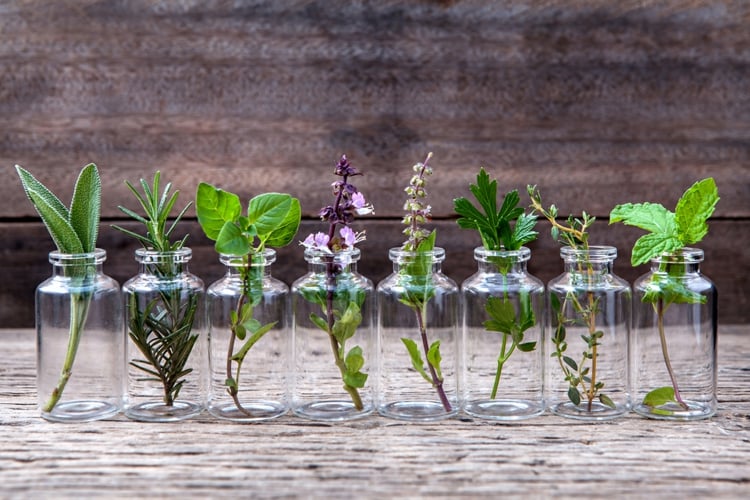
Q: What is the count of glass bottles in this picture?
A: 8